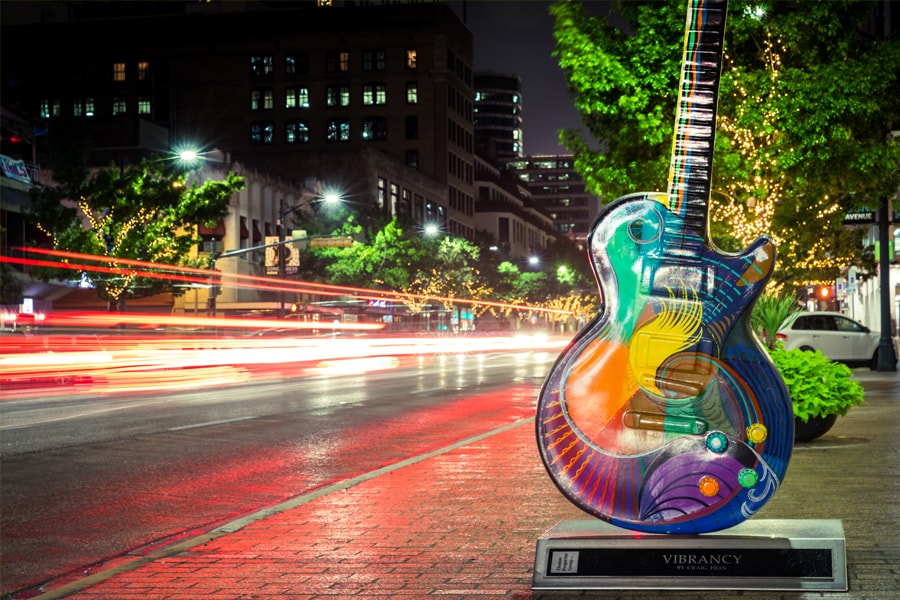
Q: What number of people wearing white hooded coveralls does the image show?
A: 0